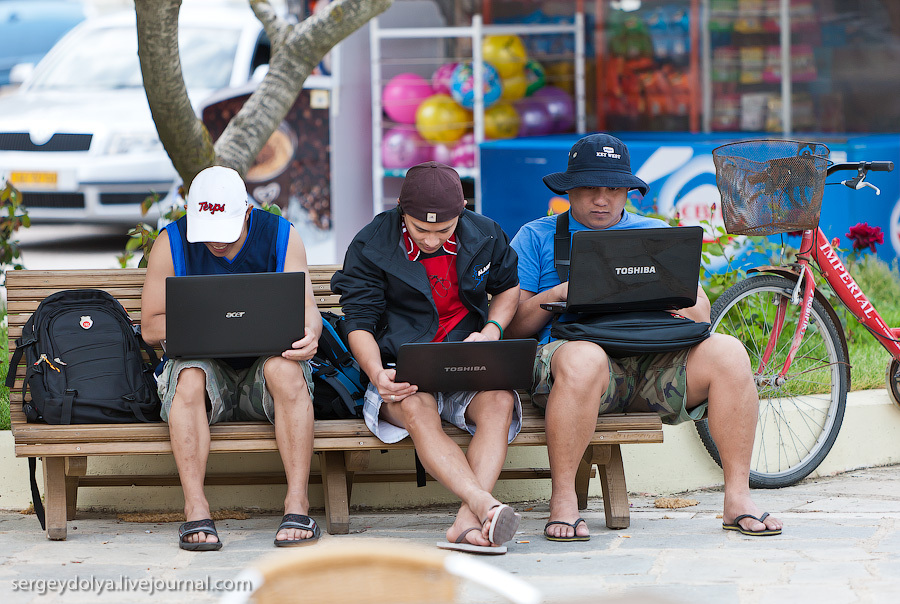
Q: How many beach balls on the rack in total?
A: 13